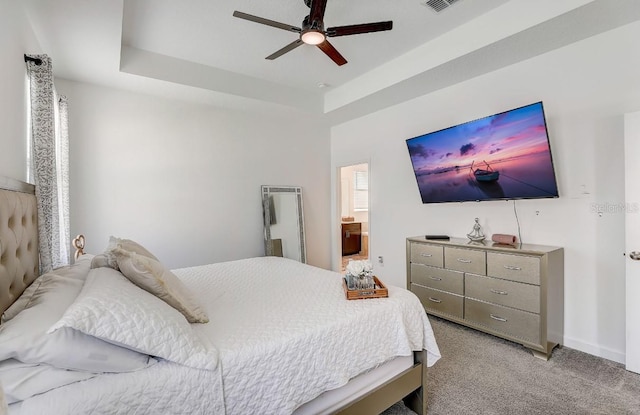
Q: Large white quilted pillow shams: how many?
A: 1